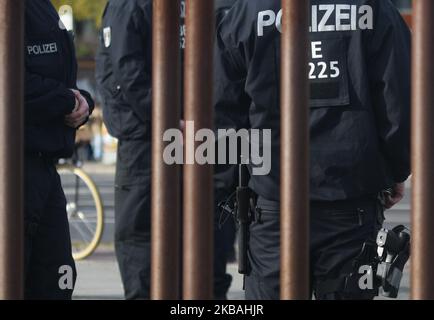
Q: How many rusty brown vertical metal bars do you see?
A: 5